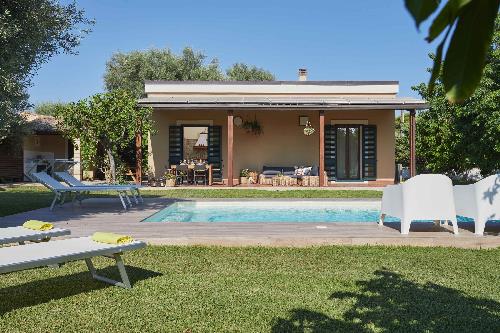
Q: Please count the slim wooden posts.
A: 4